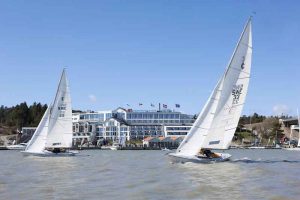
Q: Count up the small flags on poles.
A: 5